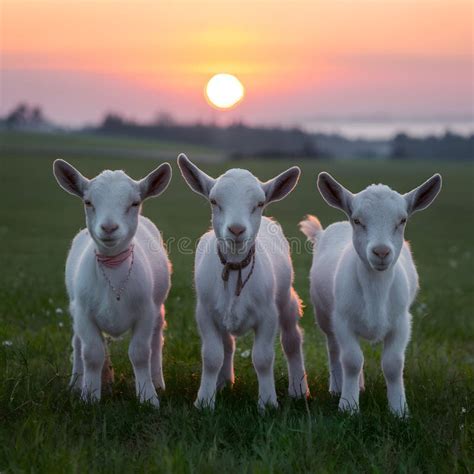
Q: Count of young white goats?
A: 3